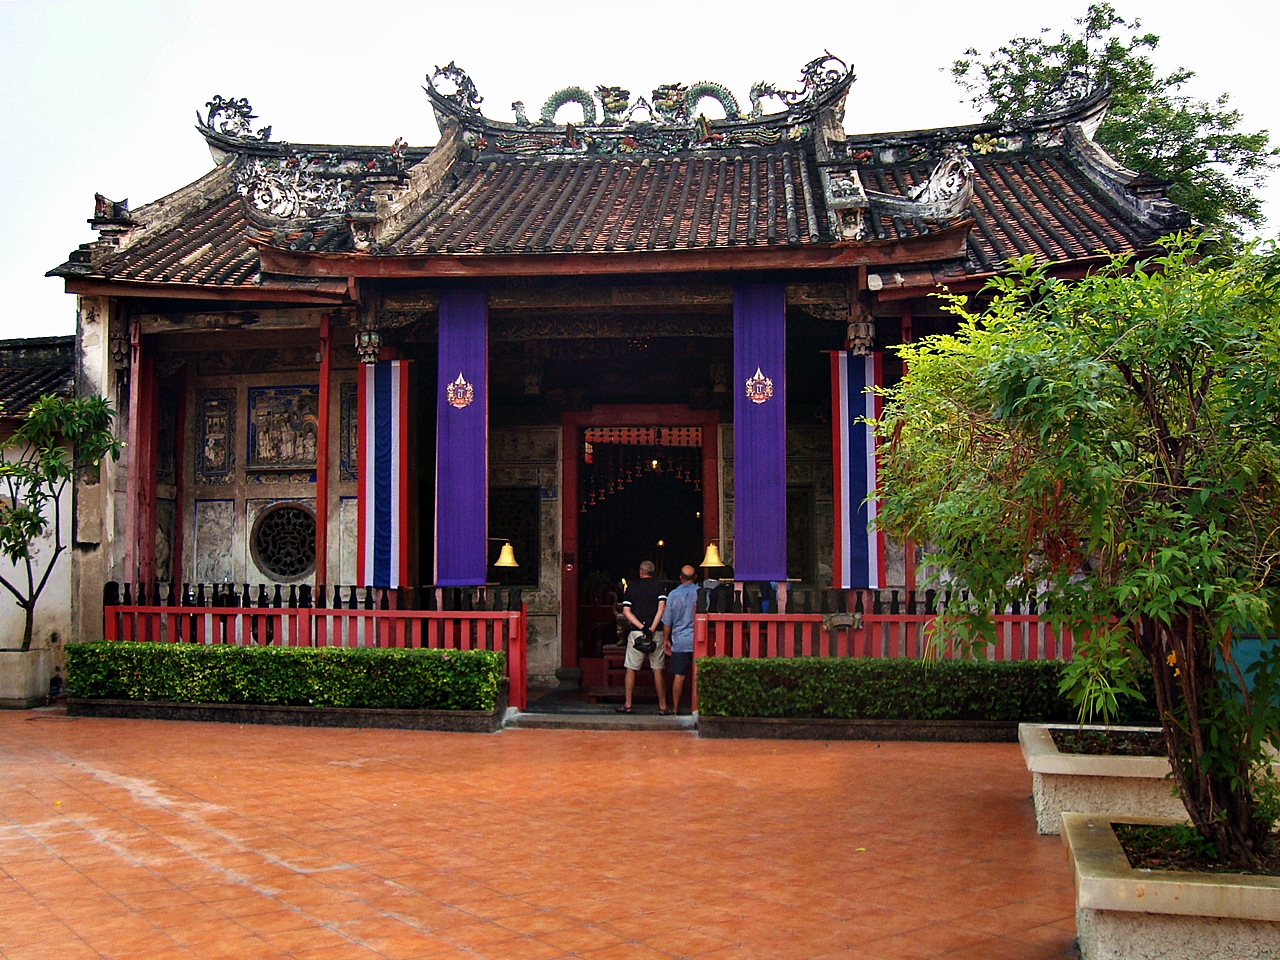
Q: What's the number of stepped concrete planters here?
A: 2